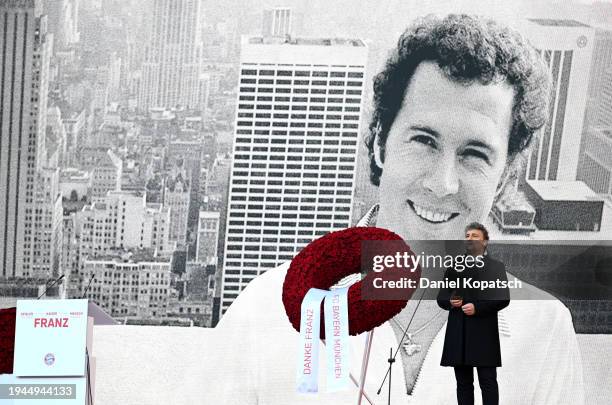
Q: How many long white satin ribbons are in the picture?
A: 2